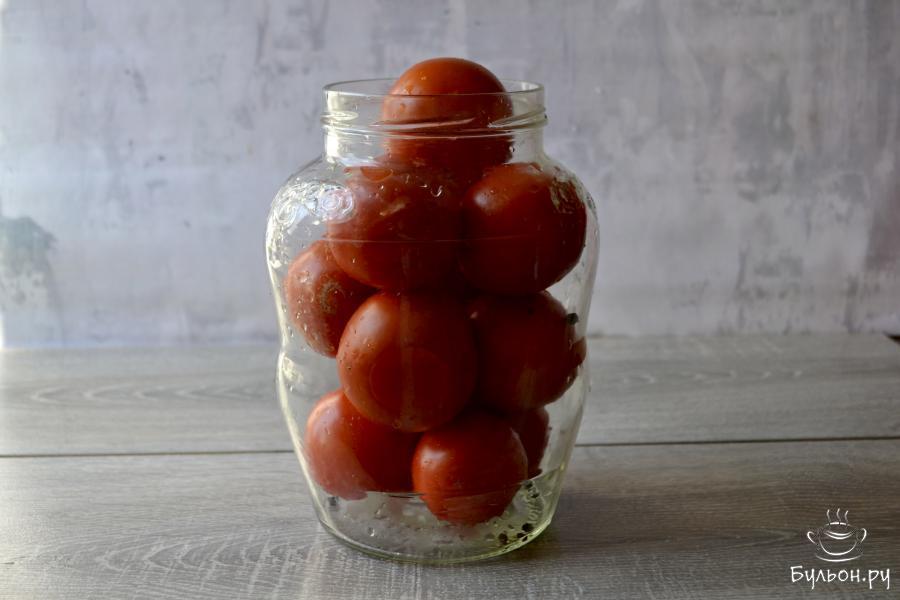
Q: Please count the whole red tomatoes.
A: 9